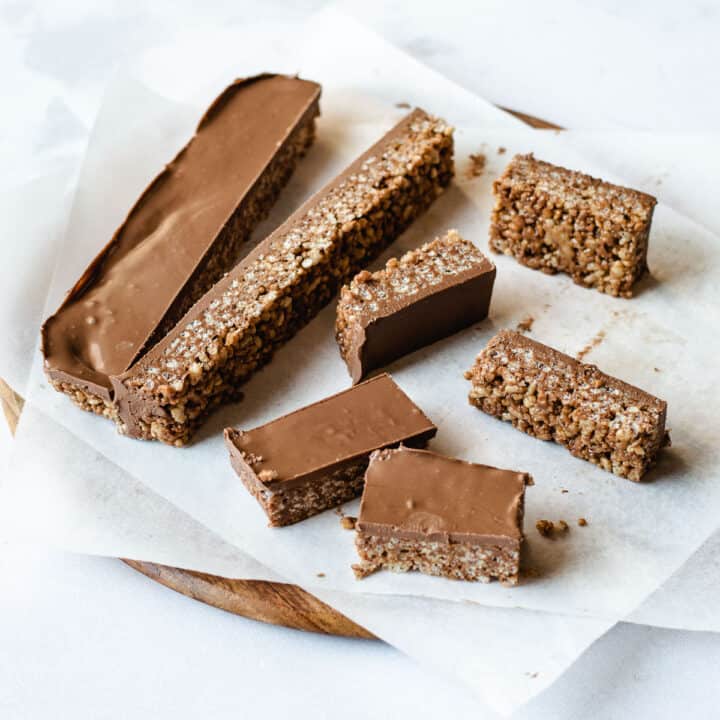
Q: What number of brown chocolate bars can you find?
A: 7